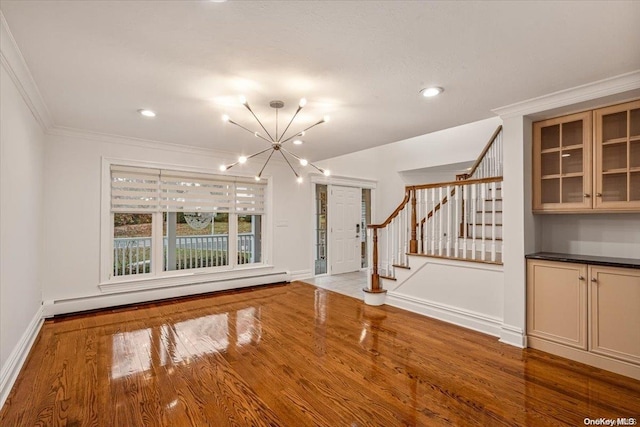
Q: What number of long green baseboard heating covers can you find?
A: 0